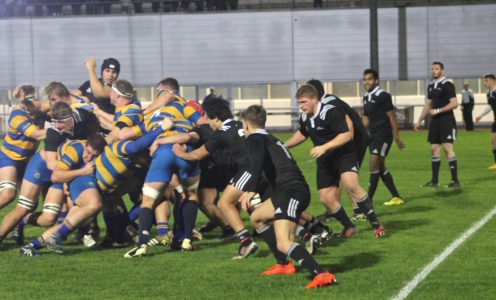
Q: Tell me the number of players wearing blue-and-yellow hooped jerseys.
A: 6